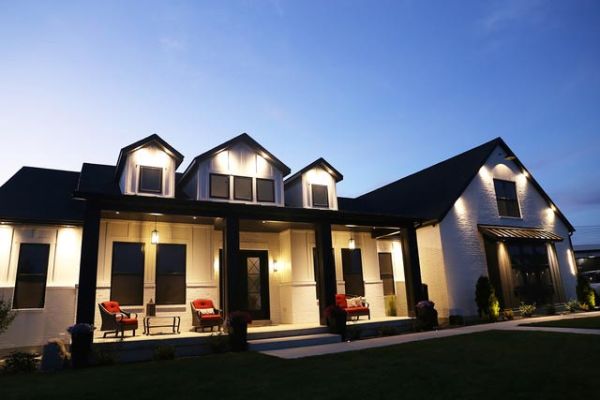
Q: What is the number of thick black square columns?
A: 4